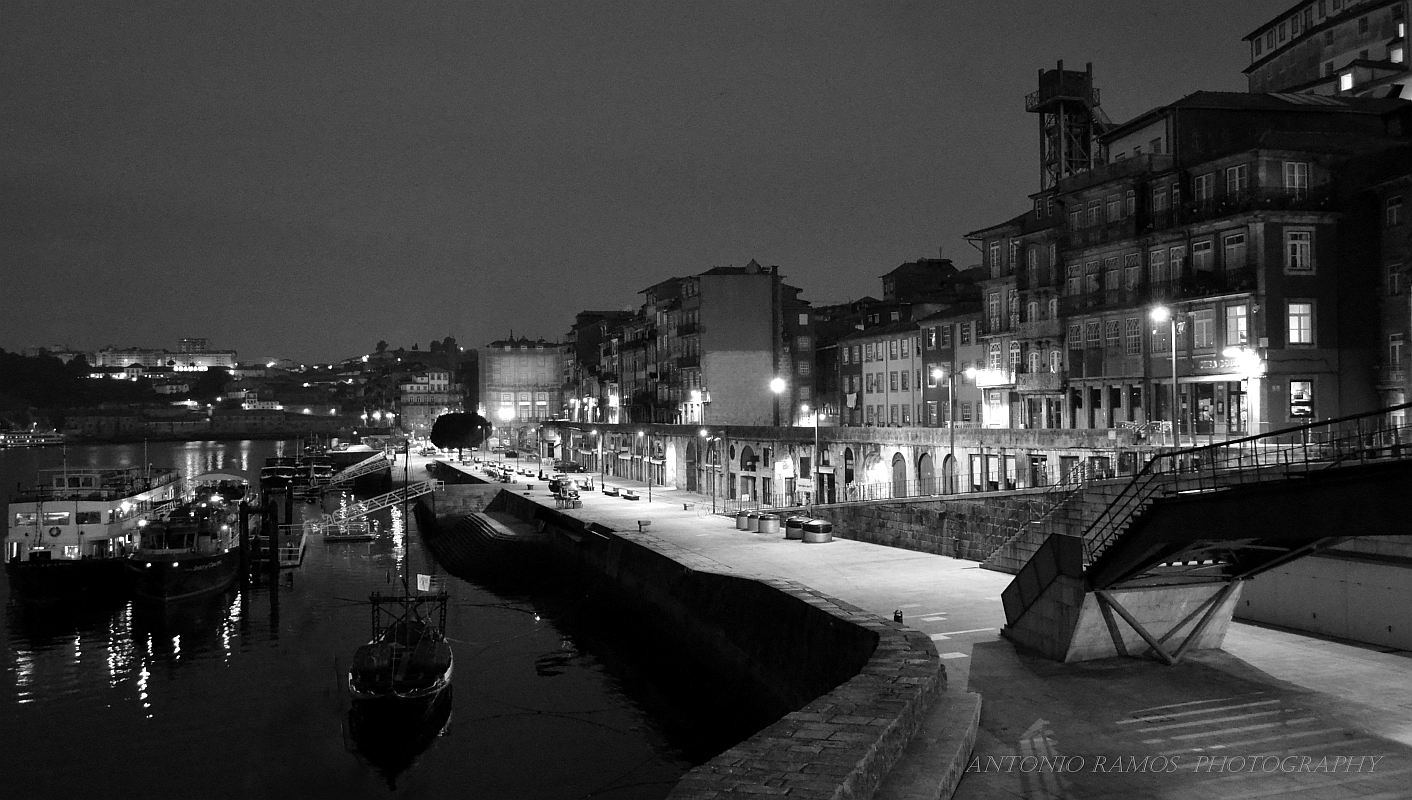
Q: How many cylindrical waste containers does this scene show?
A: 5